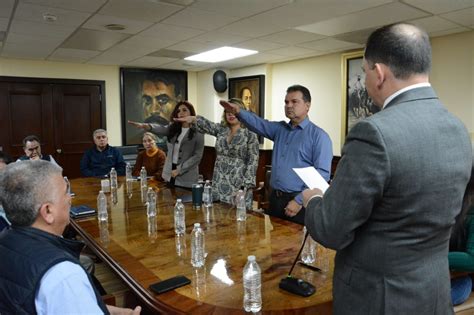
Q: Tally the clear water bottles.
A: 11